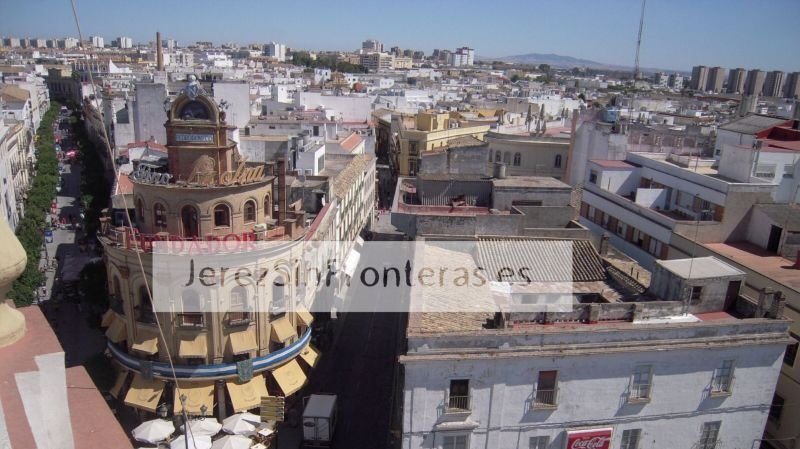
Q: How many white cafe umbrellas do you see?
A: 5